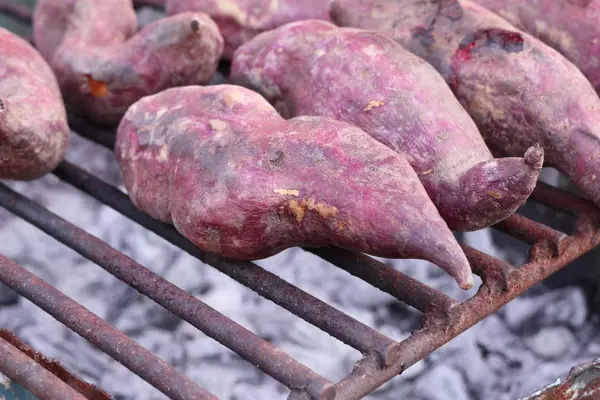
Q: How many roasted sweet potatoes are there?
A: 7